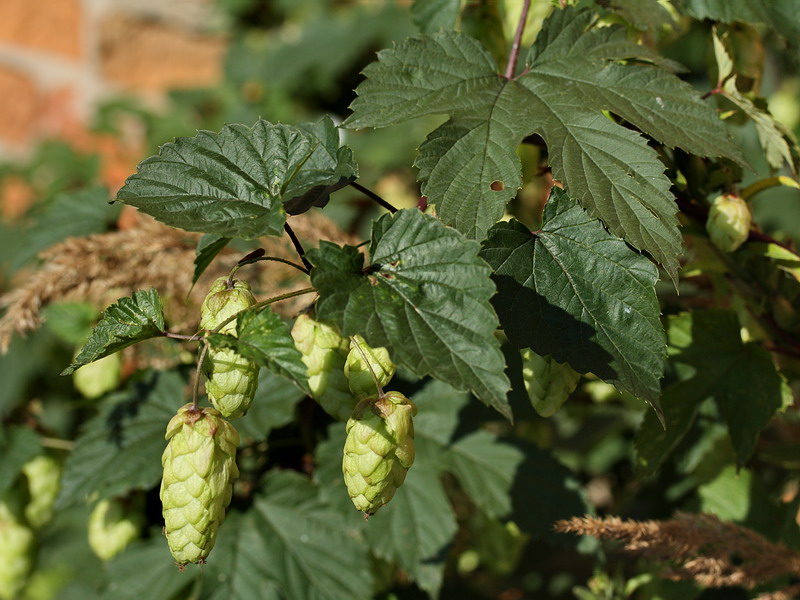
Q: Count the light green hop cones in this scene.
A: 11